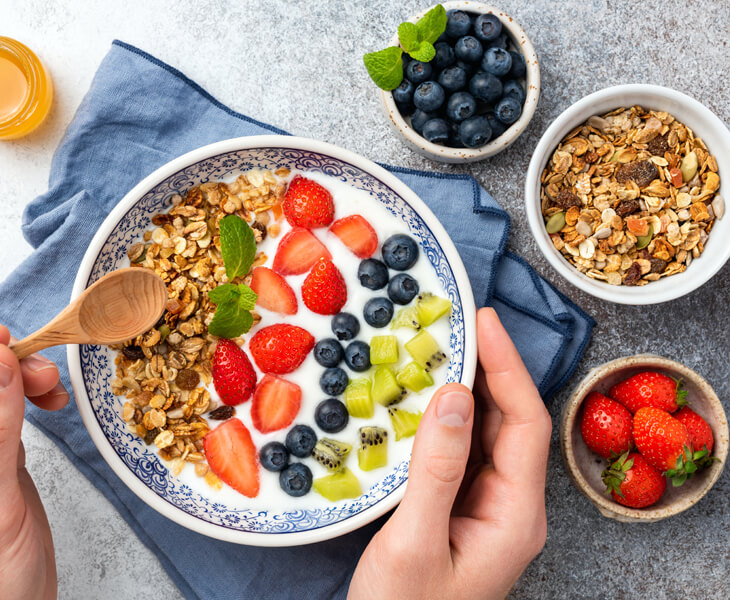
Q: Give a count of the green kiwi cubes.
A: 11